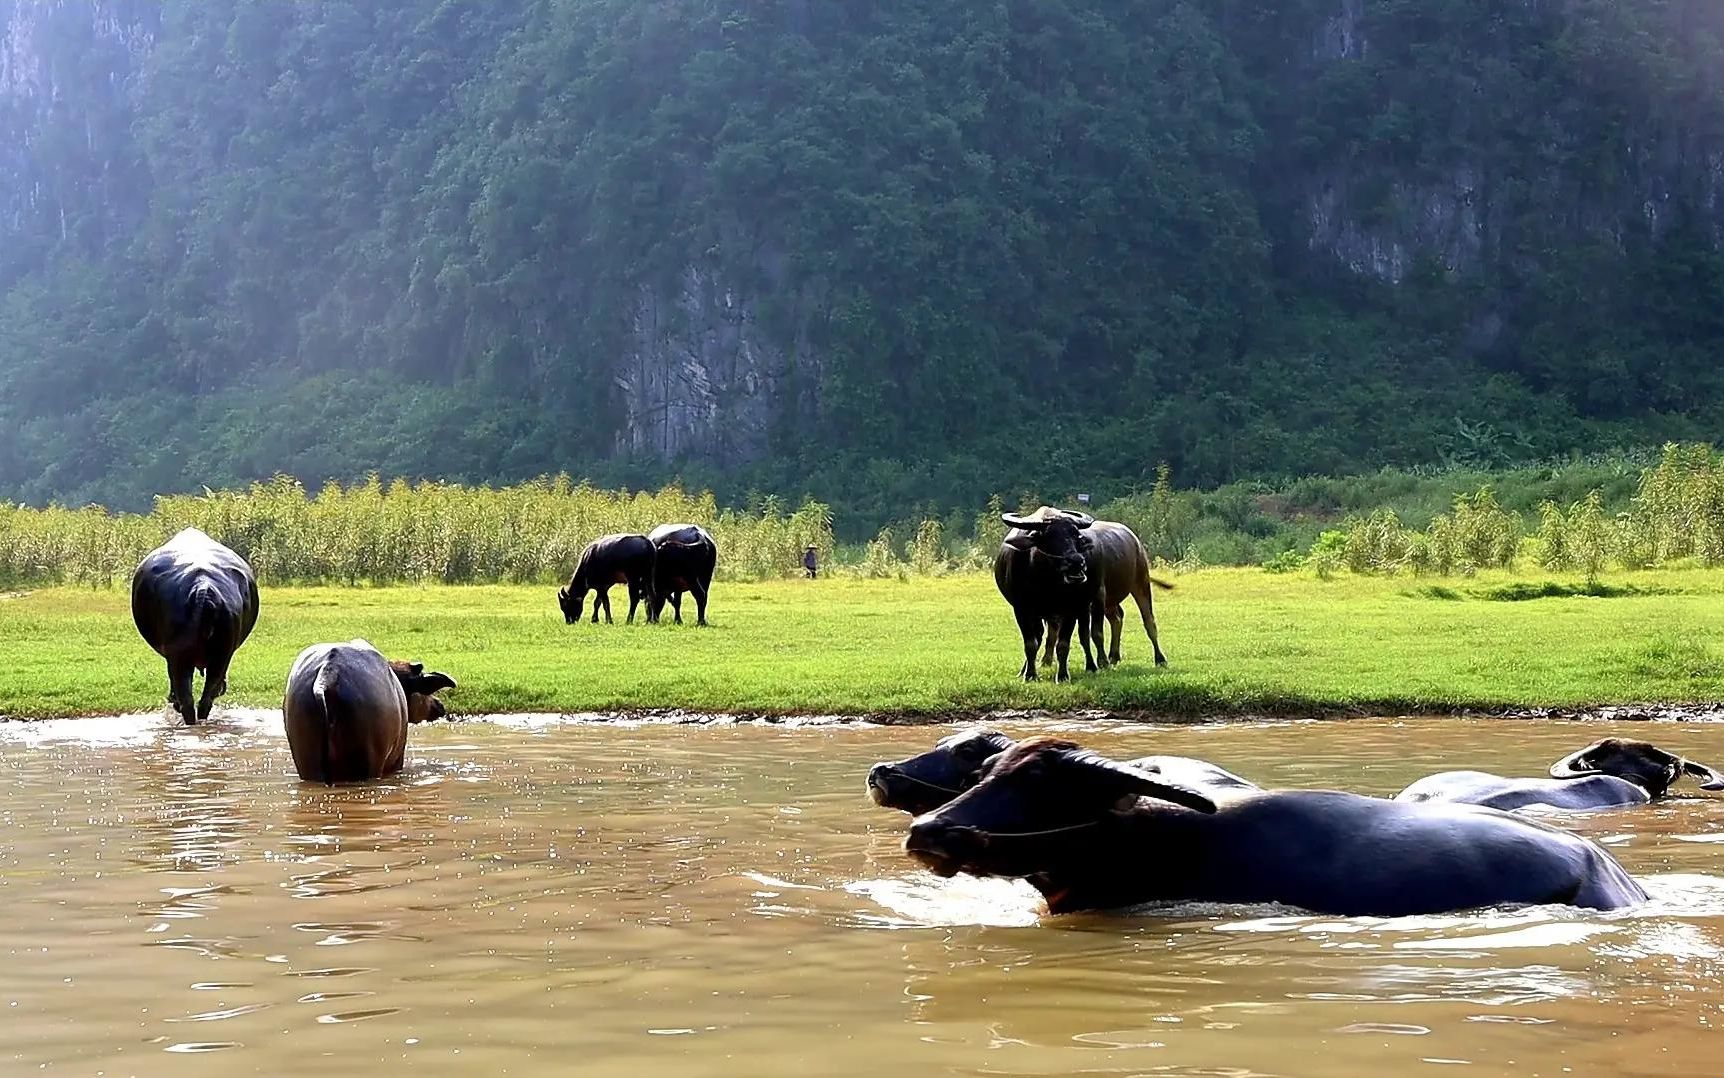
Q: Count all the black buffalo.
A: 9